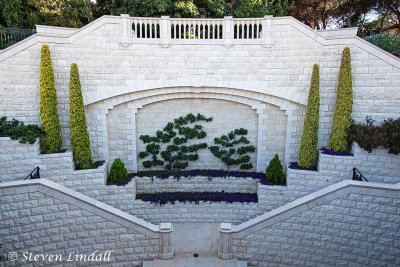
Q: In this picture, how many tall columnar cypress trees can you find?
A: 4